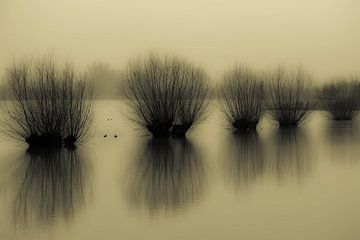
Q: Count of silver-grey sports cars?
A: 0